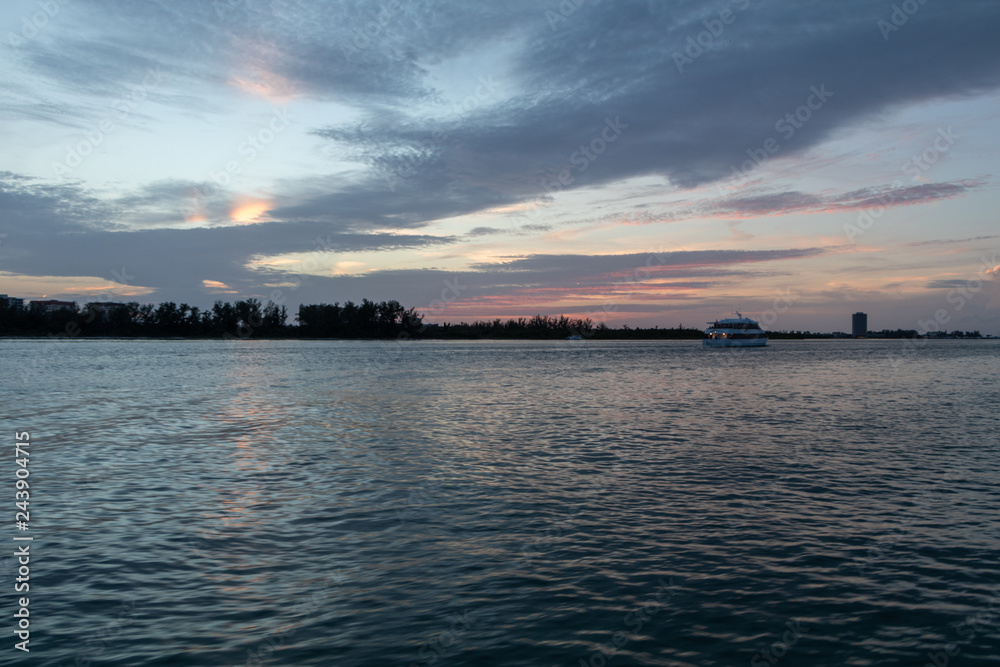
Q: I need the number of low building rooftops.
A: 3